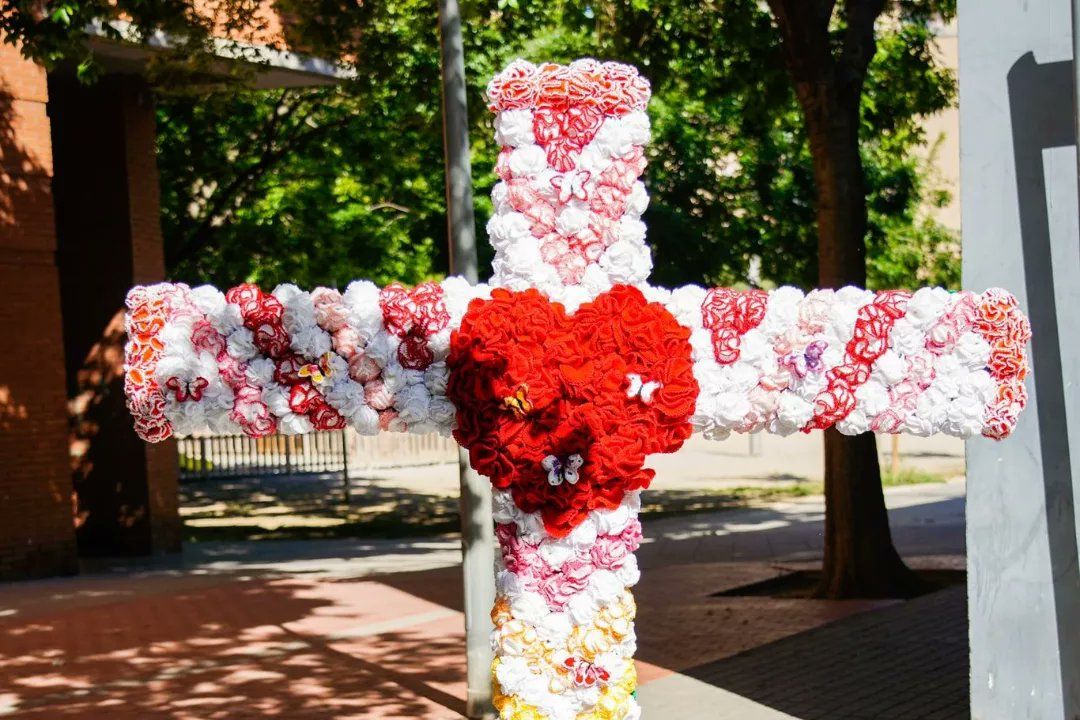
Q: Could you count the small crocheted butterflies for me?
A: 8